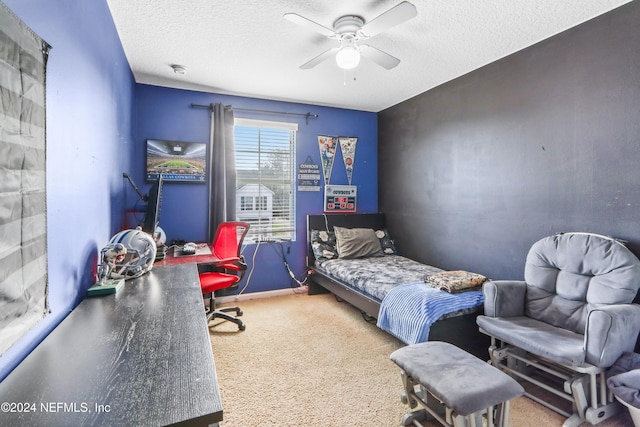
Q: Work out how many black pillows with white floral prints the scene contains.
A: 2